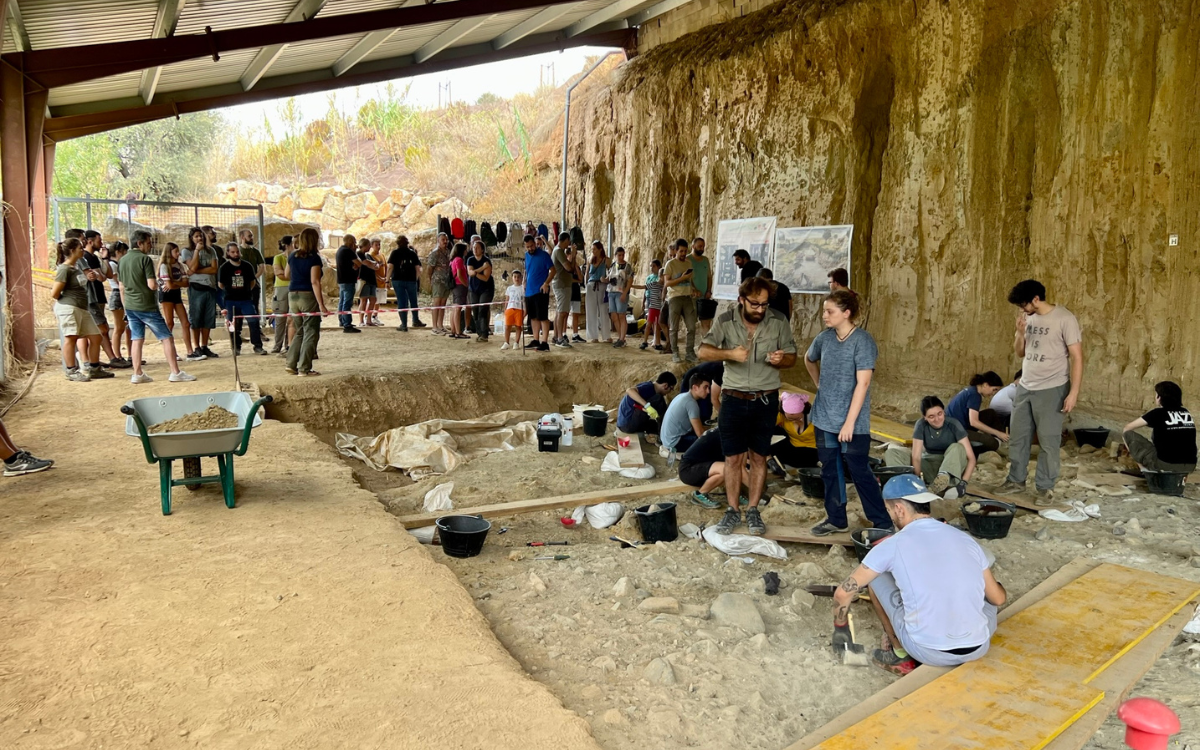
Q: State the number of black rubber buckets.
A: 9